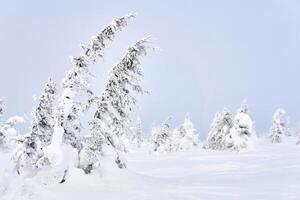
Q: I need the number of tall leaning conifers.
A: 2